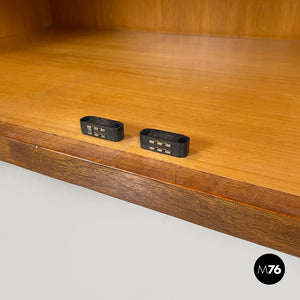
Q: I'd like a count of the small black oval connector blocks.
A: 2